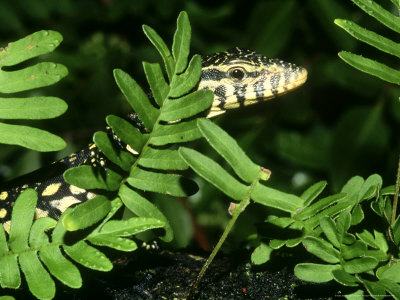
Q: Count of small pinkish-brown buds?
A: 2